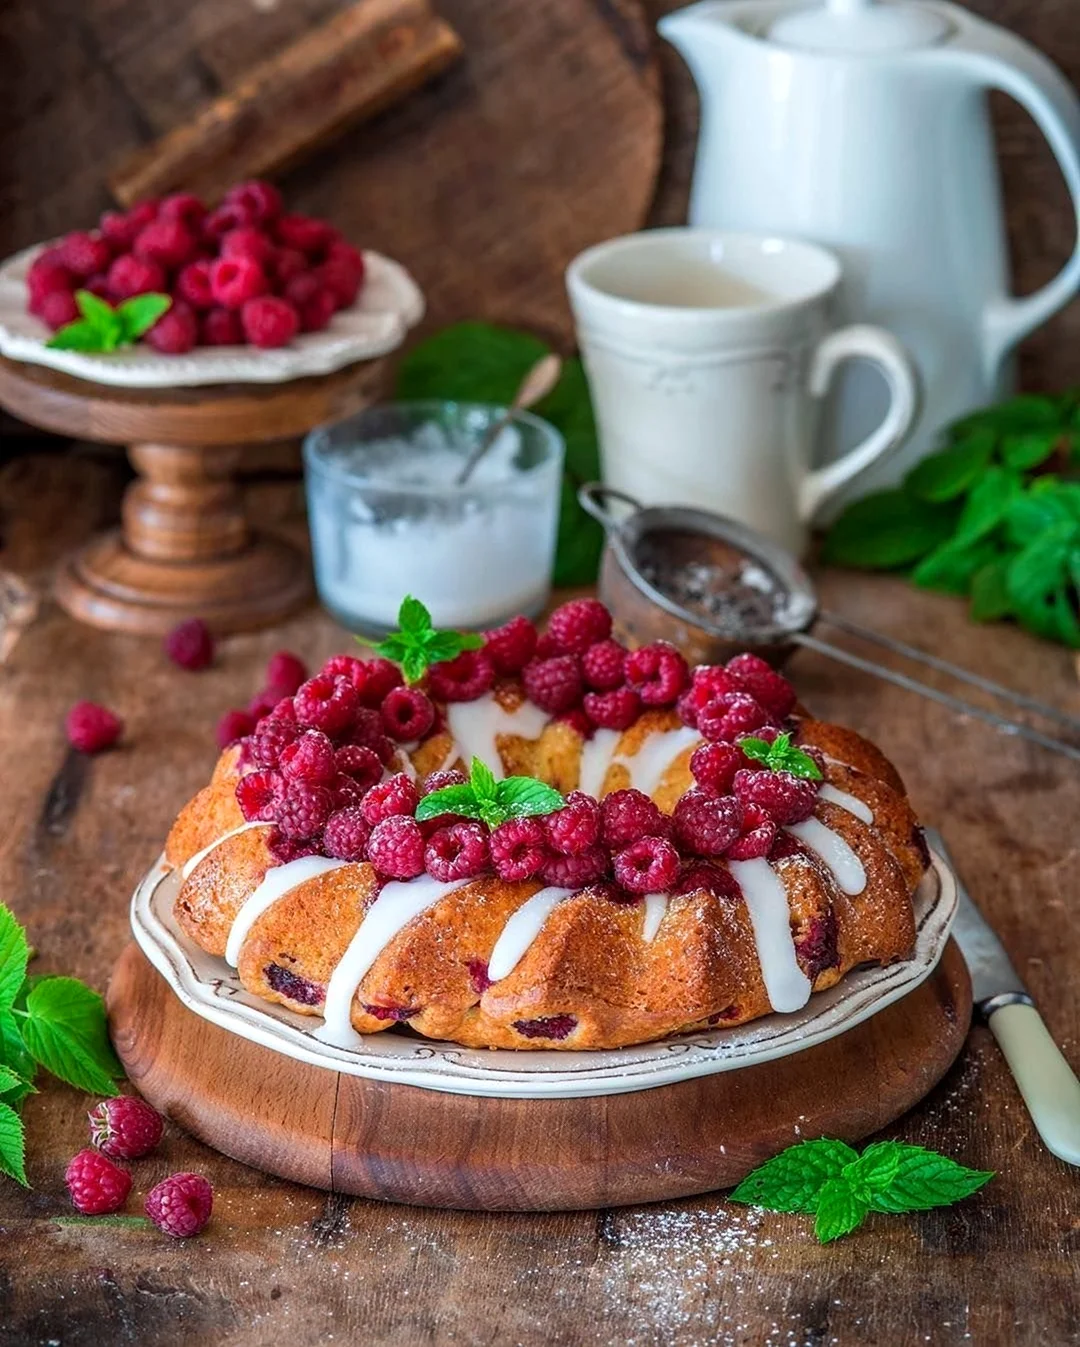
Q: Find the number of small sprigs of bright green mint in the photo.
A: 5